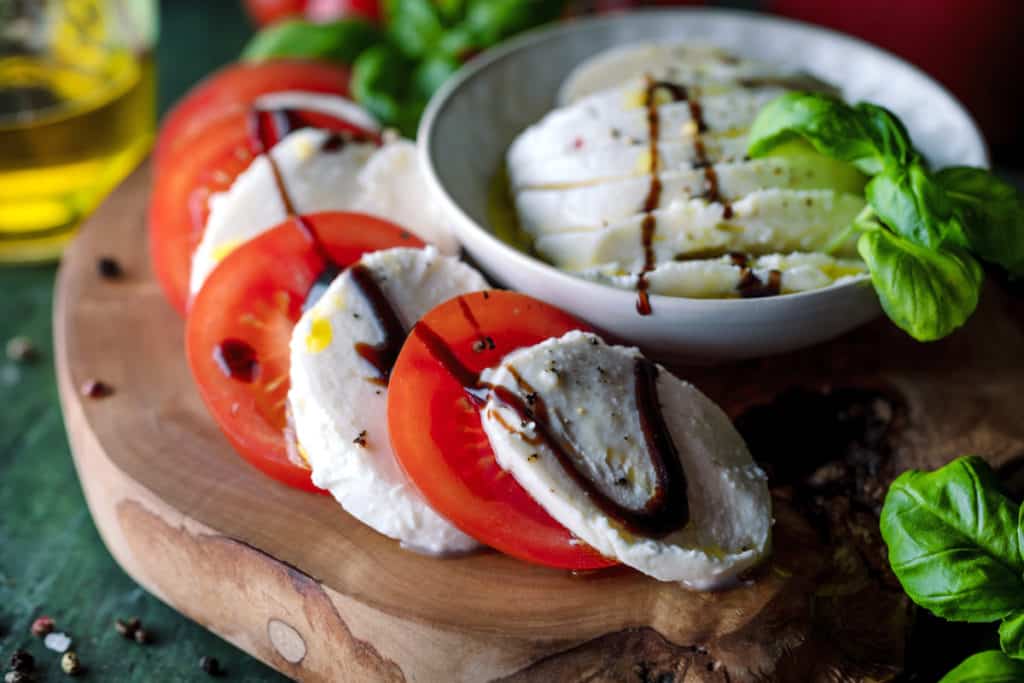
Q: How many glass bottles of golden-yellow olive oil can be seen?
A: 1